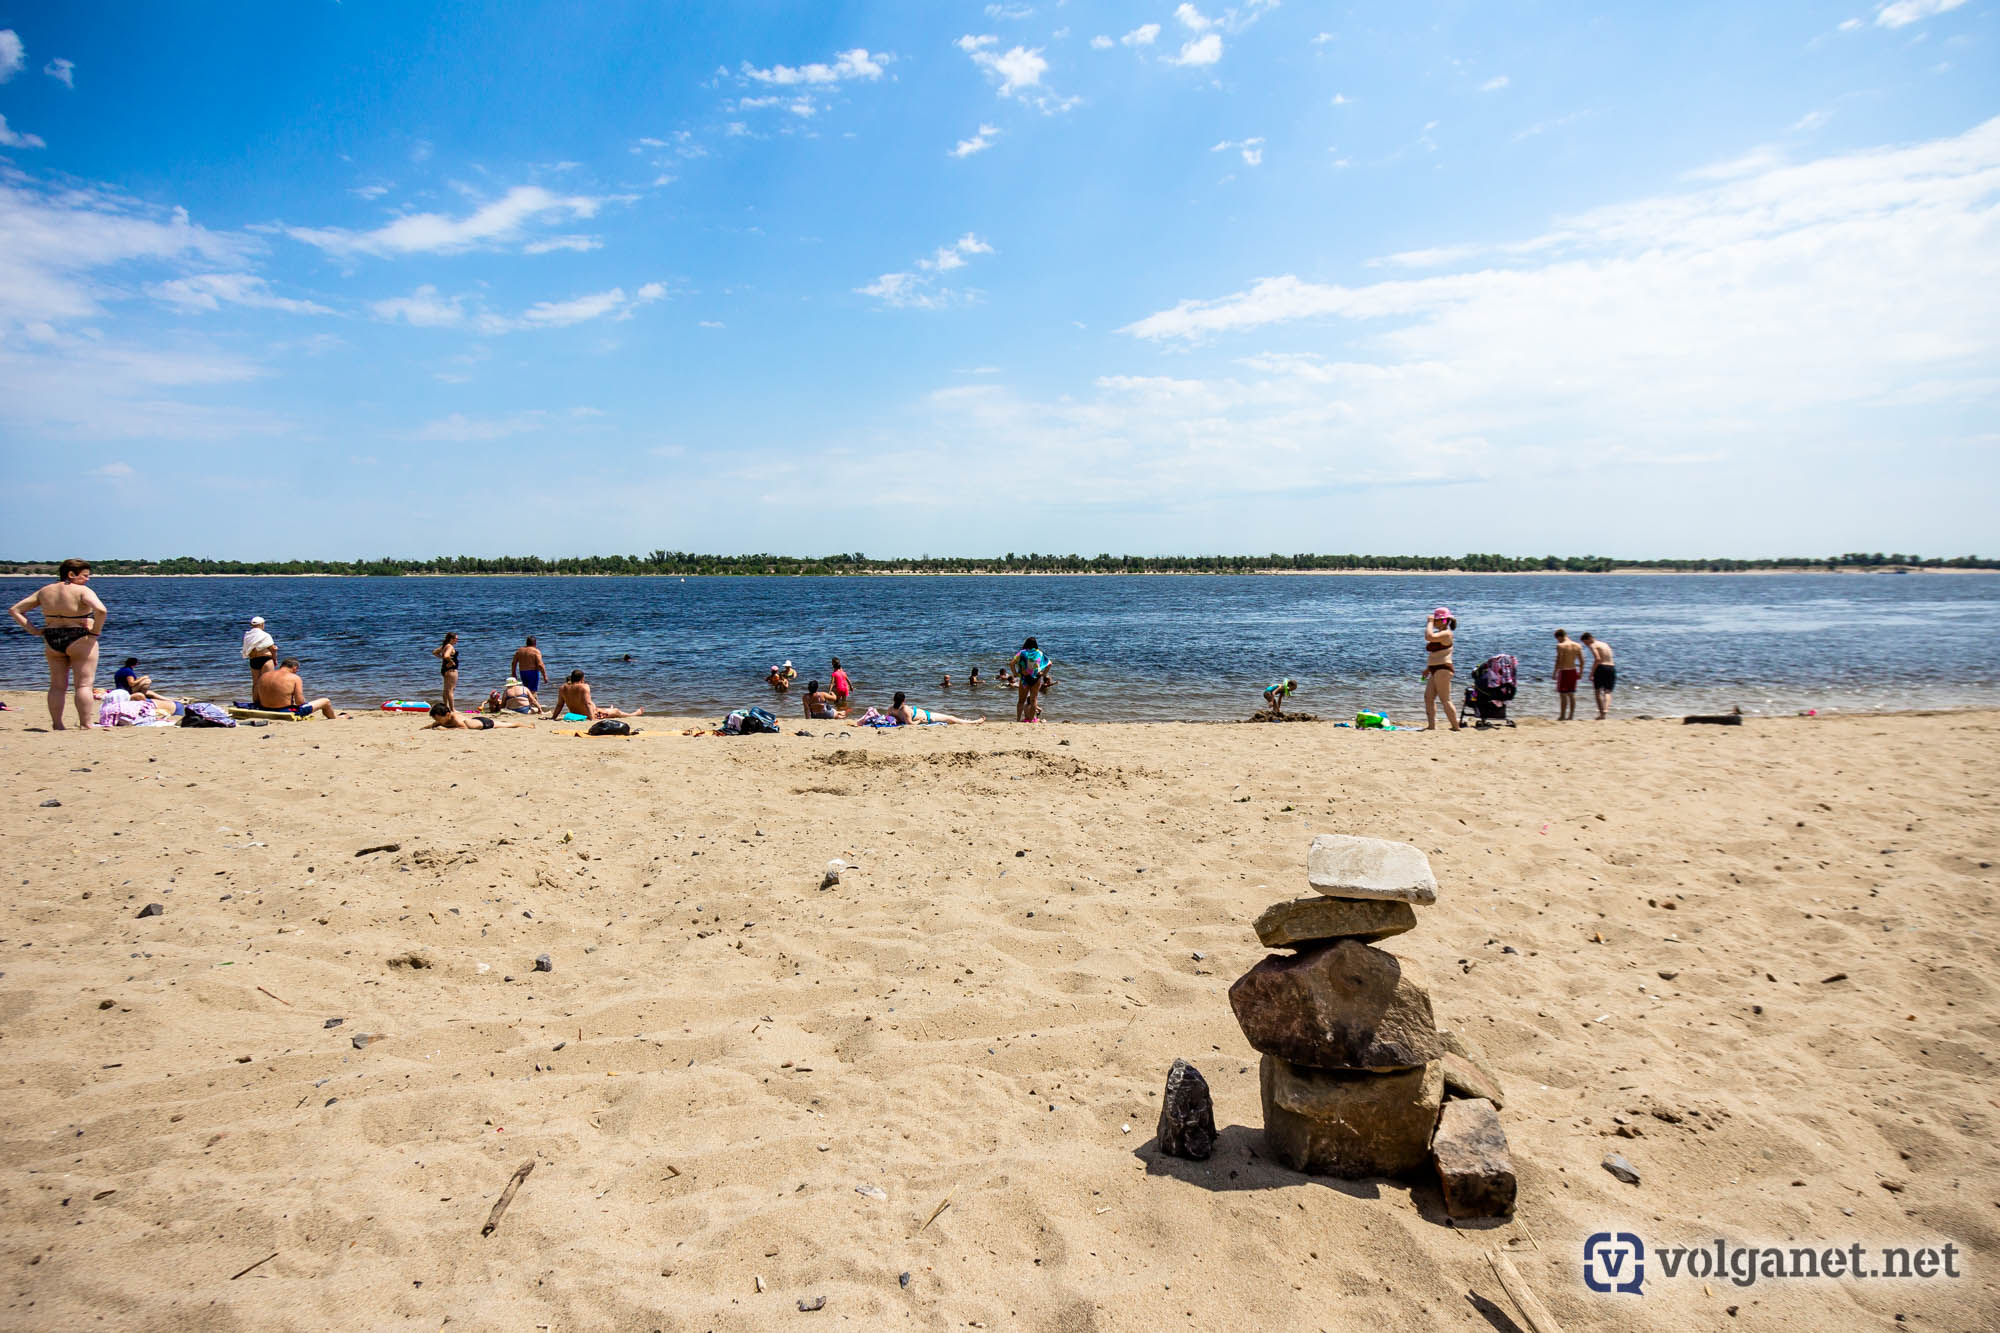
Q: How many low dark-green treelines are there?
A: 1